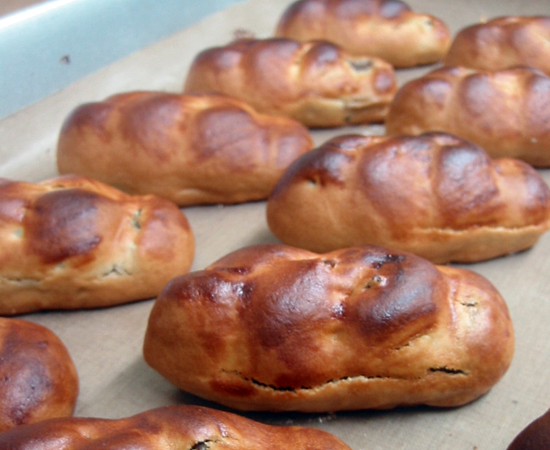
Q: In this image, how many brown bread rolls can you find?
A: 11